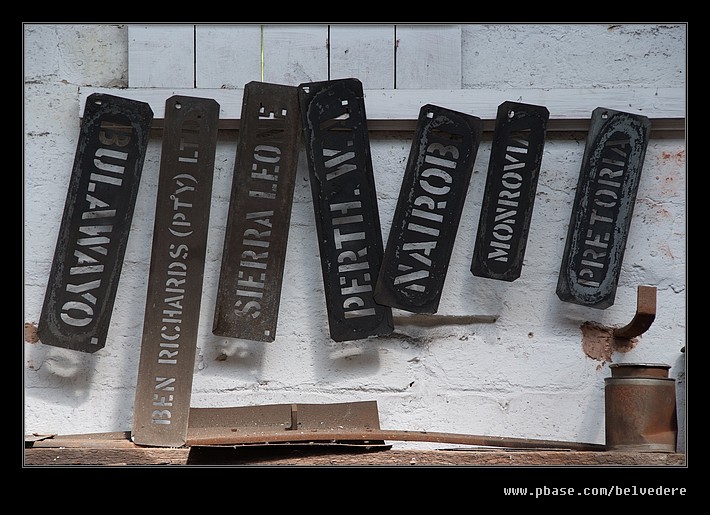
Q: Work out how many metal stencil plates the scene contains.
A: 7